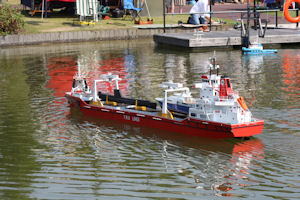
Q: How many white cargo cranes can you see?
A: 2